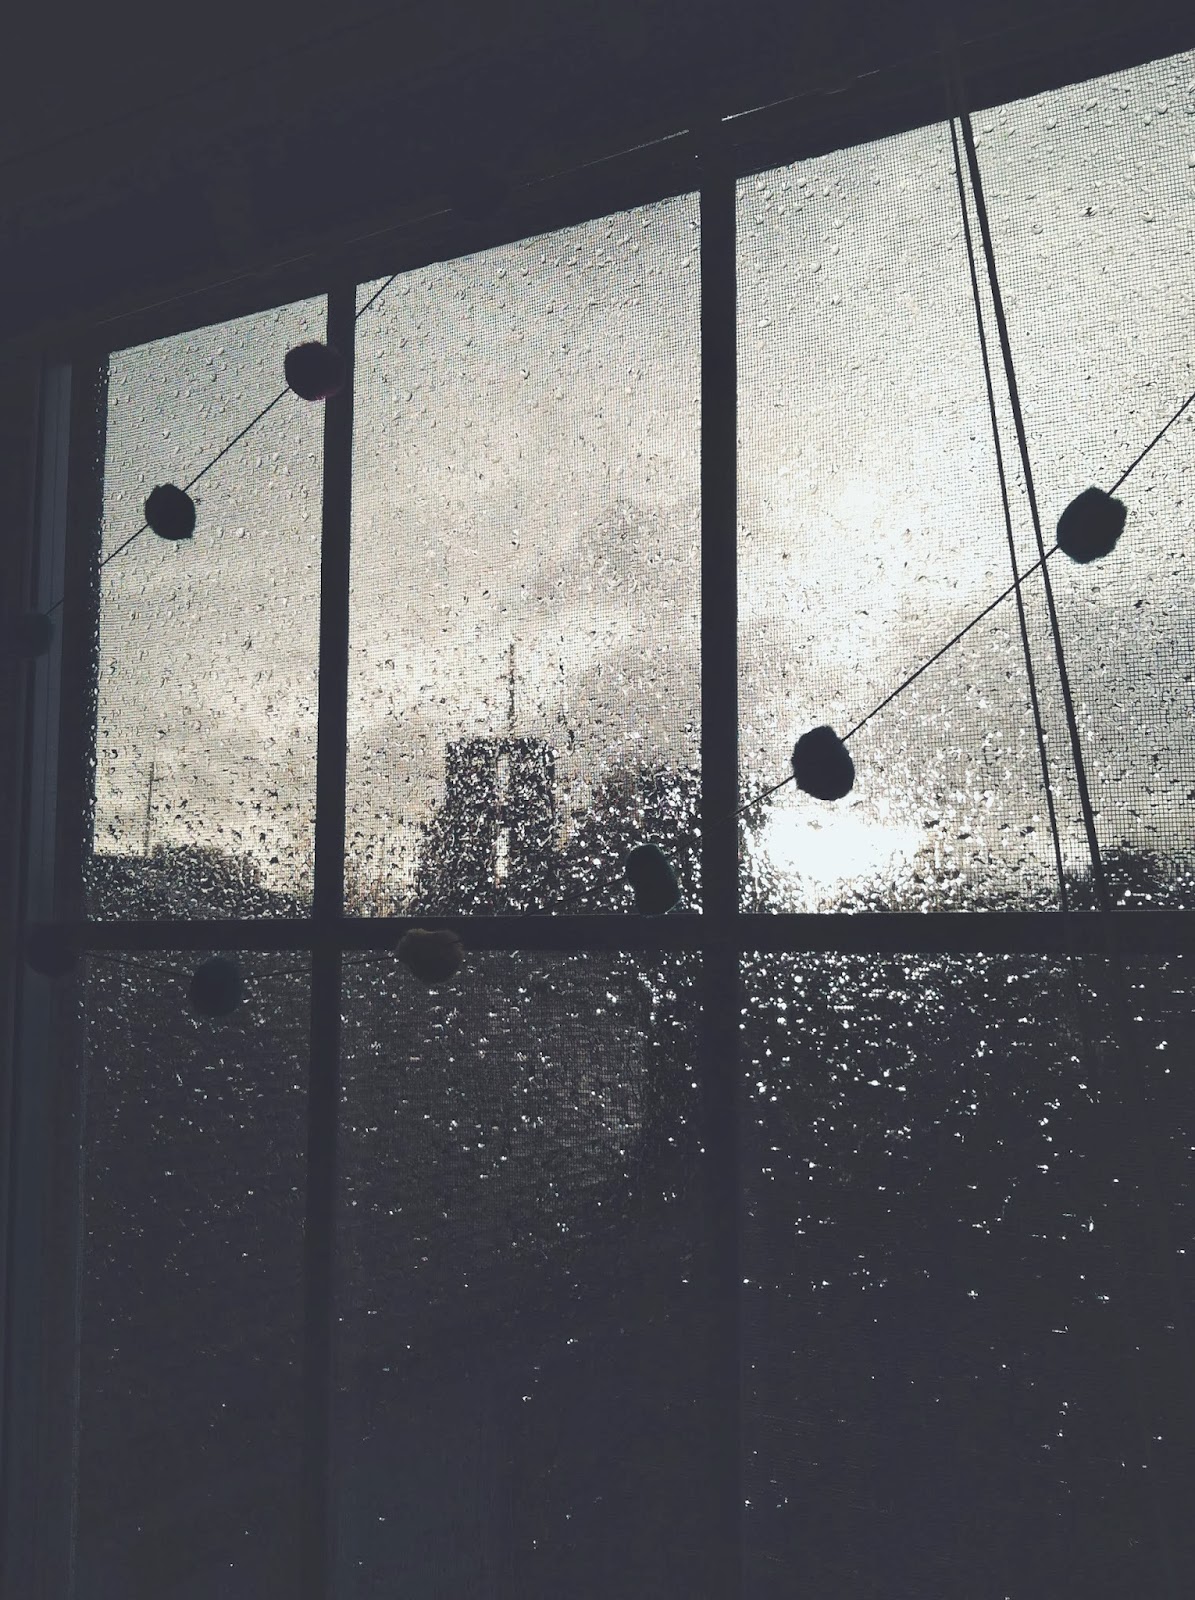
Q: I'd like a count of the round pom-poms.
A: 9